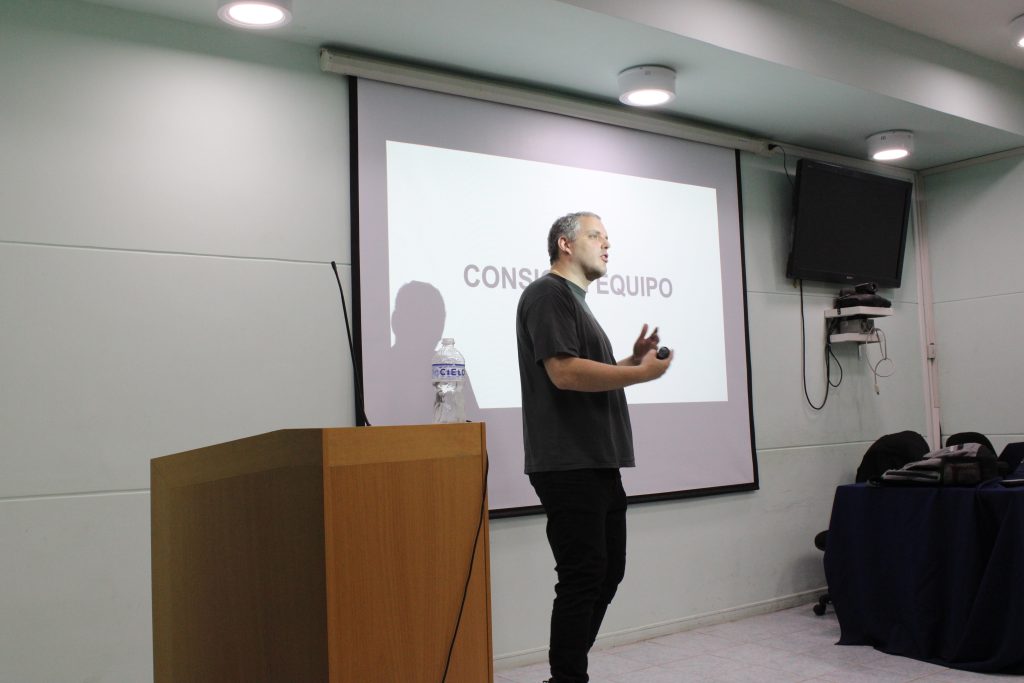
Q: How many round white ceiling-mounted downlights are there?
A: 4